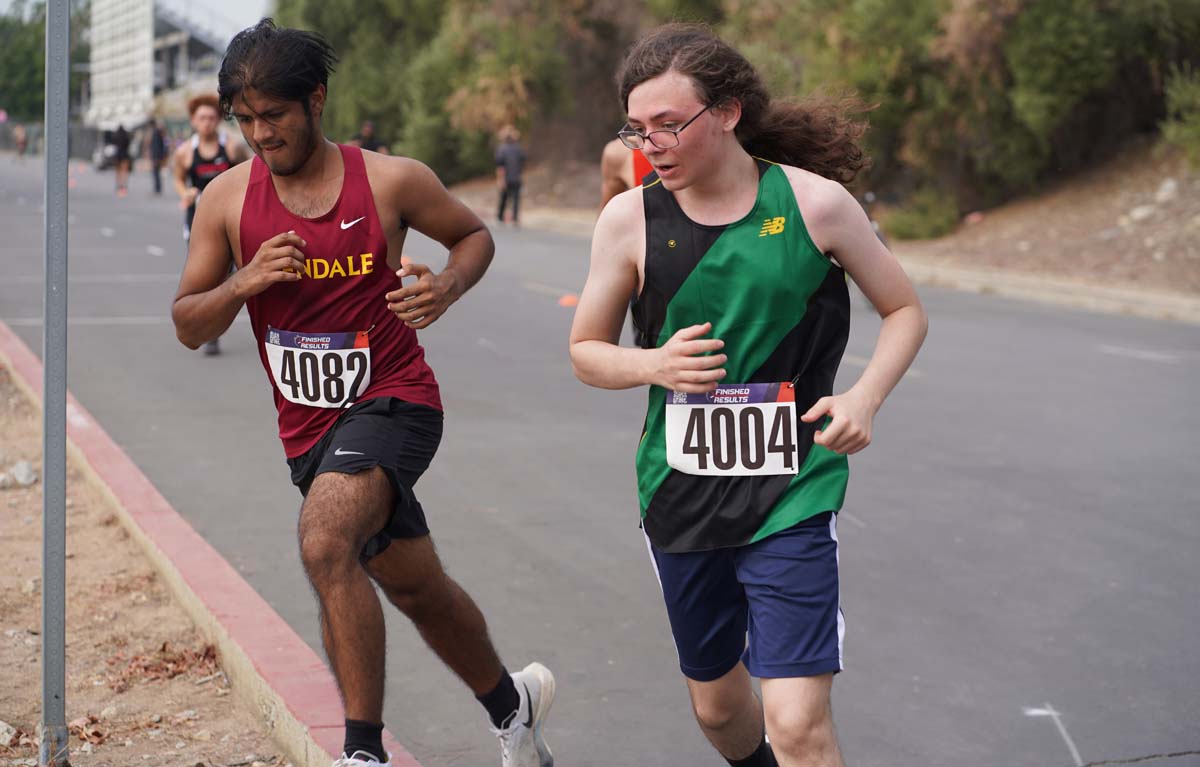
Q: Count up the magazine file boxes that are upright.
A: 0